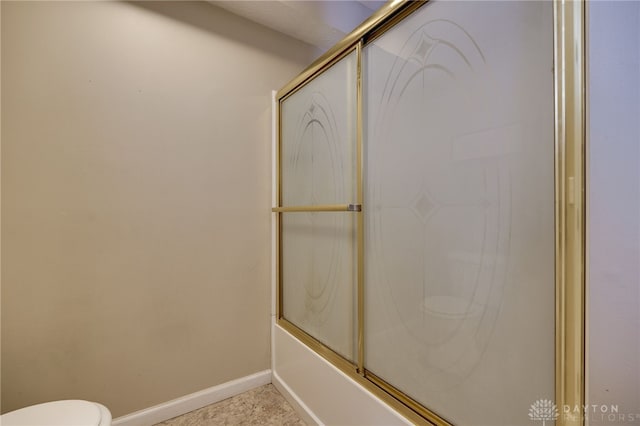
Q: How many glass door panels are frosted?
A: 2